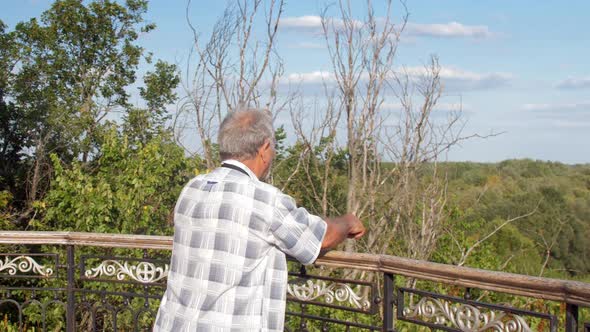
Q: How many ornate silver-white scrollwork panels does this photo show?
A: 4